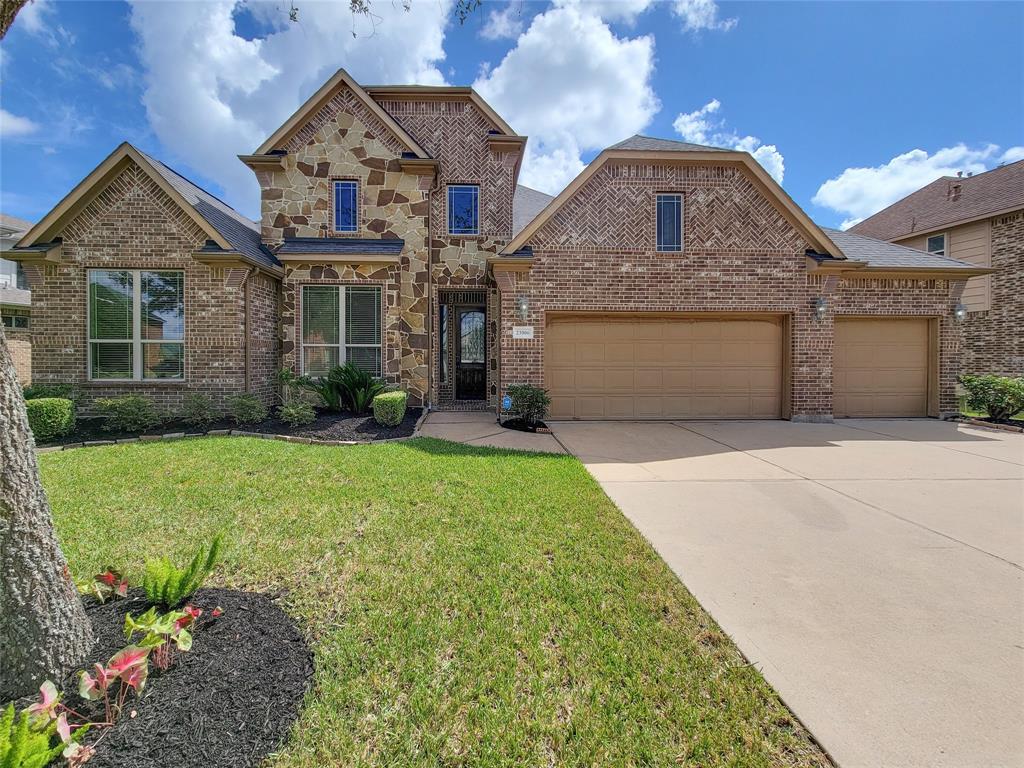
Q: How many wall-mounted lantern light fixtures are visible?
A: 3